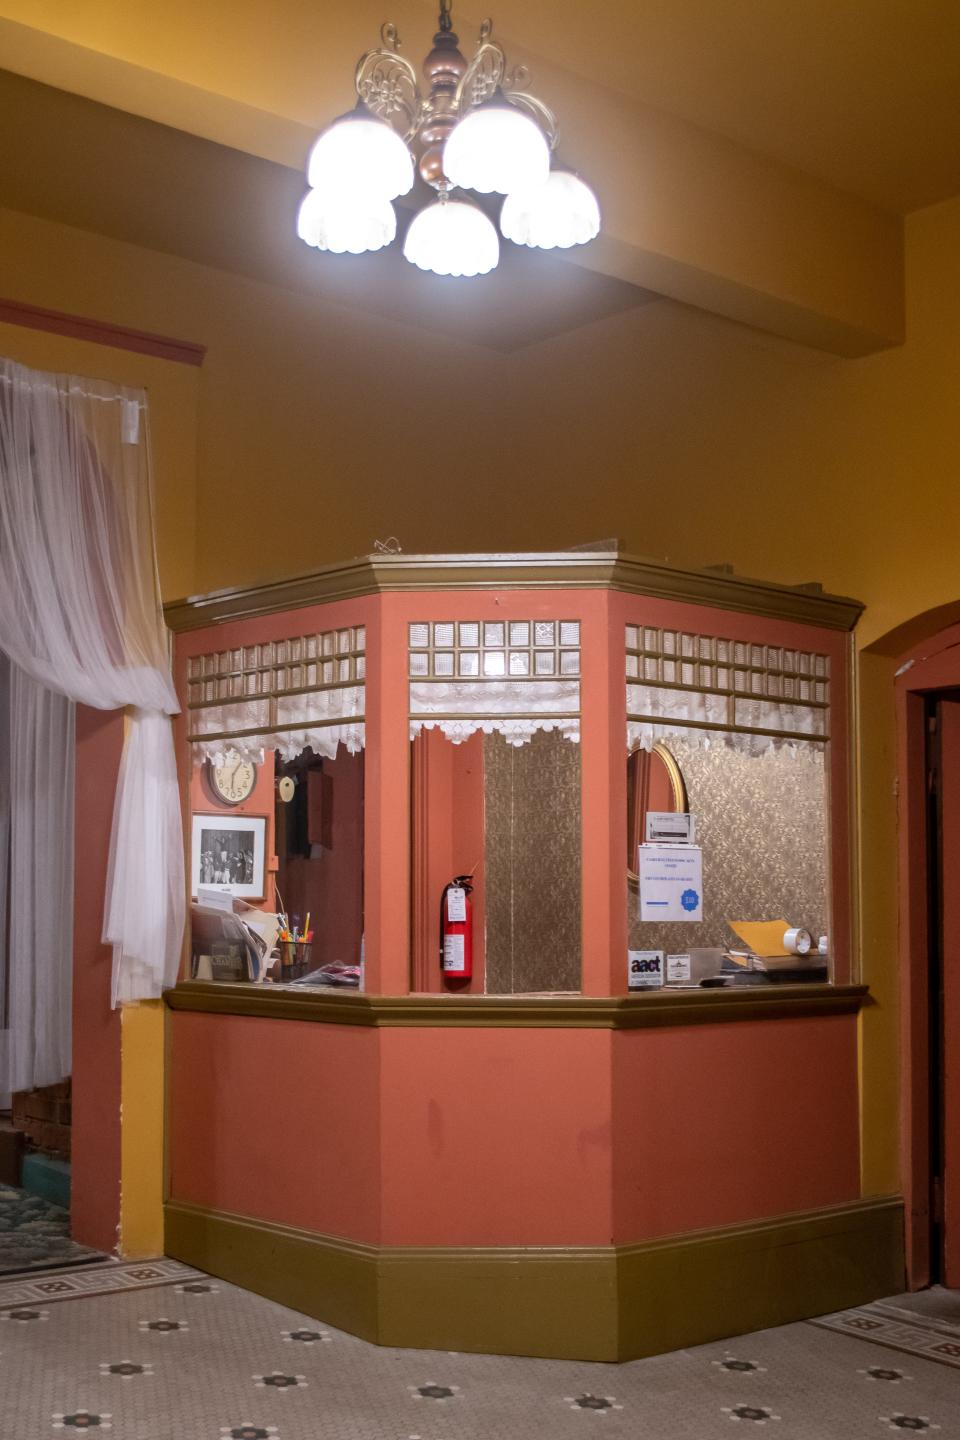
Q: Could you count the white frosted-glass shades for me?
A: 5